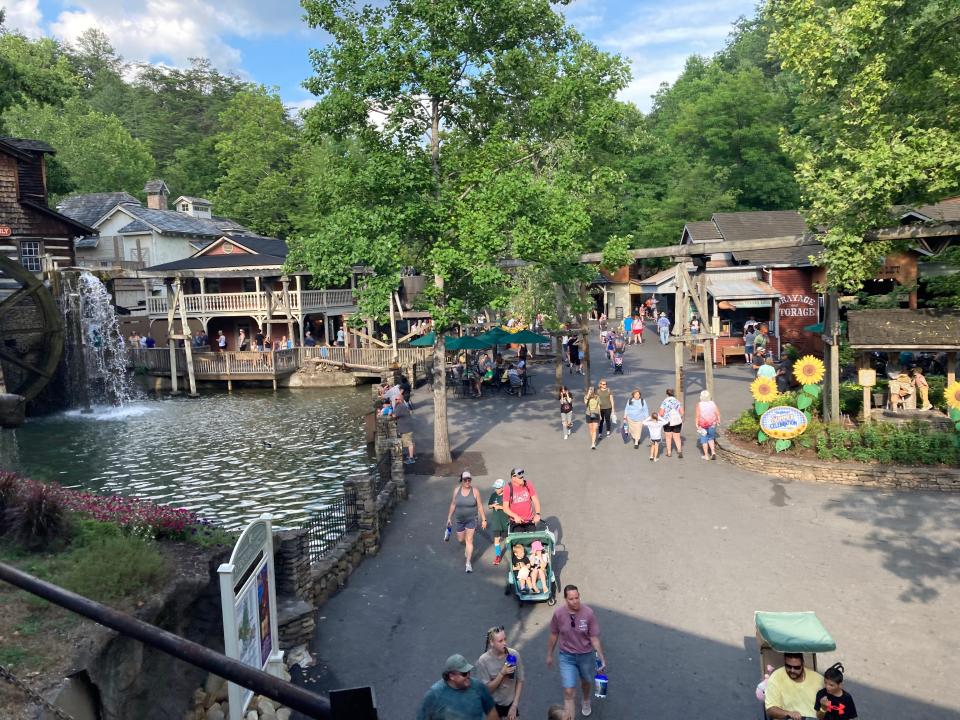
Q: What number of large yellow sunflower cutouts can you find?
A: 3